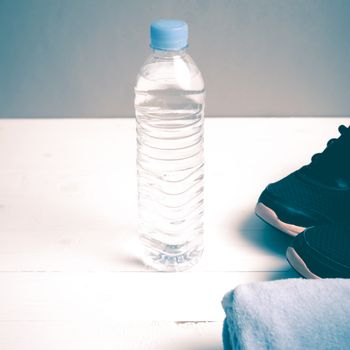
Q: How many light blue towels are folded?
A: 1